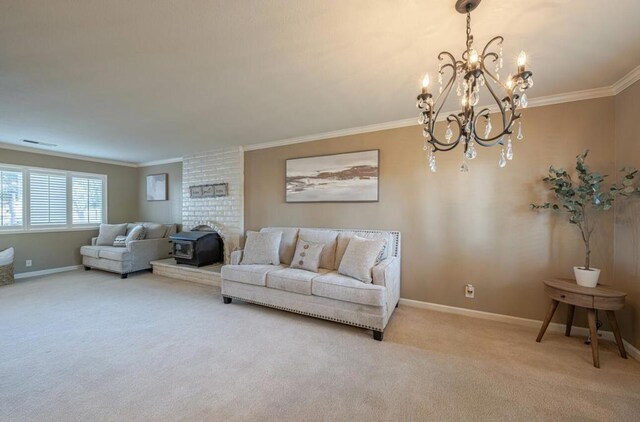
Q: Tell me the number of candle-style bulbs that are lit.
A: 5